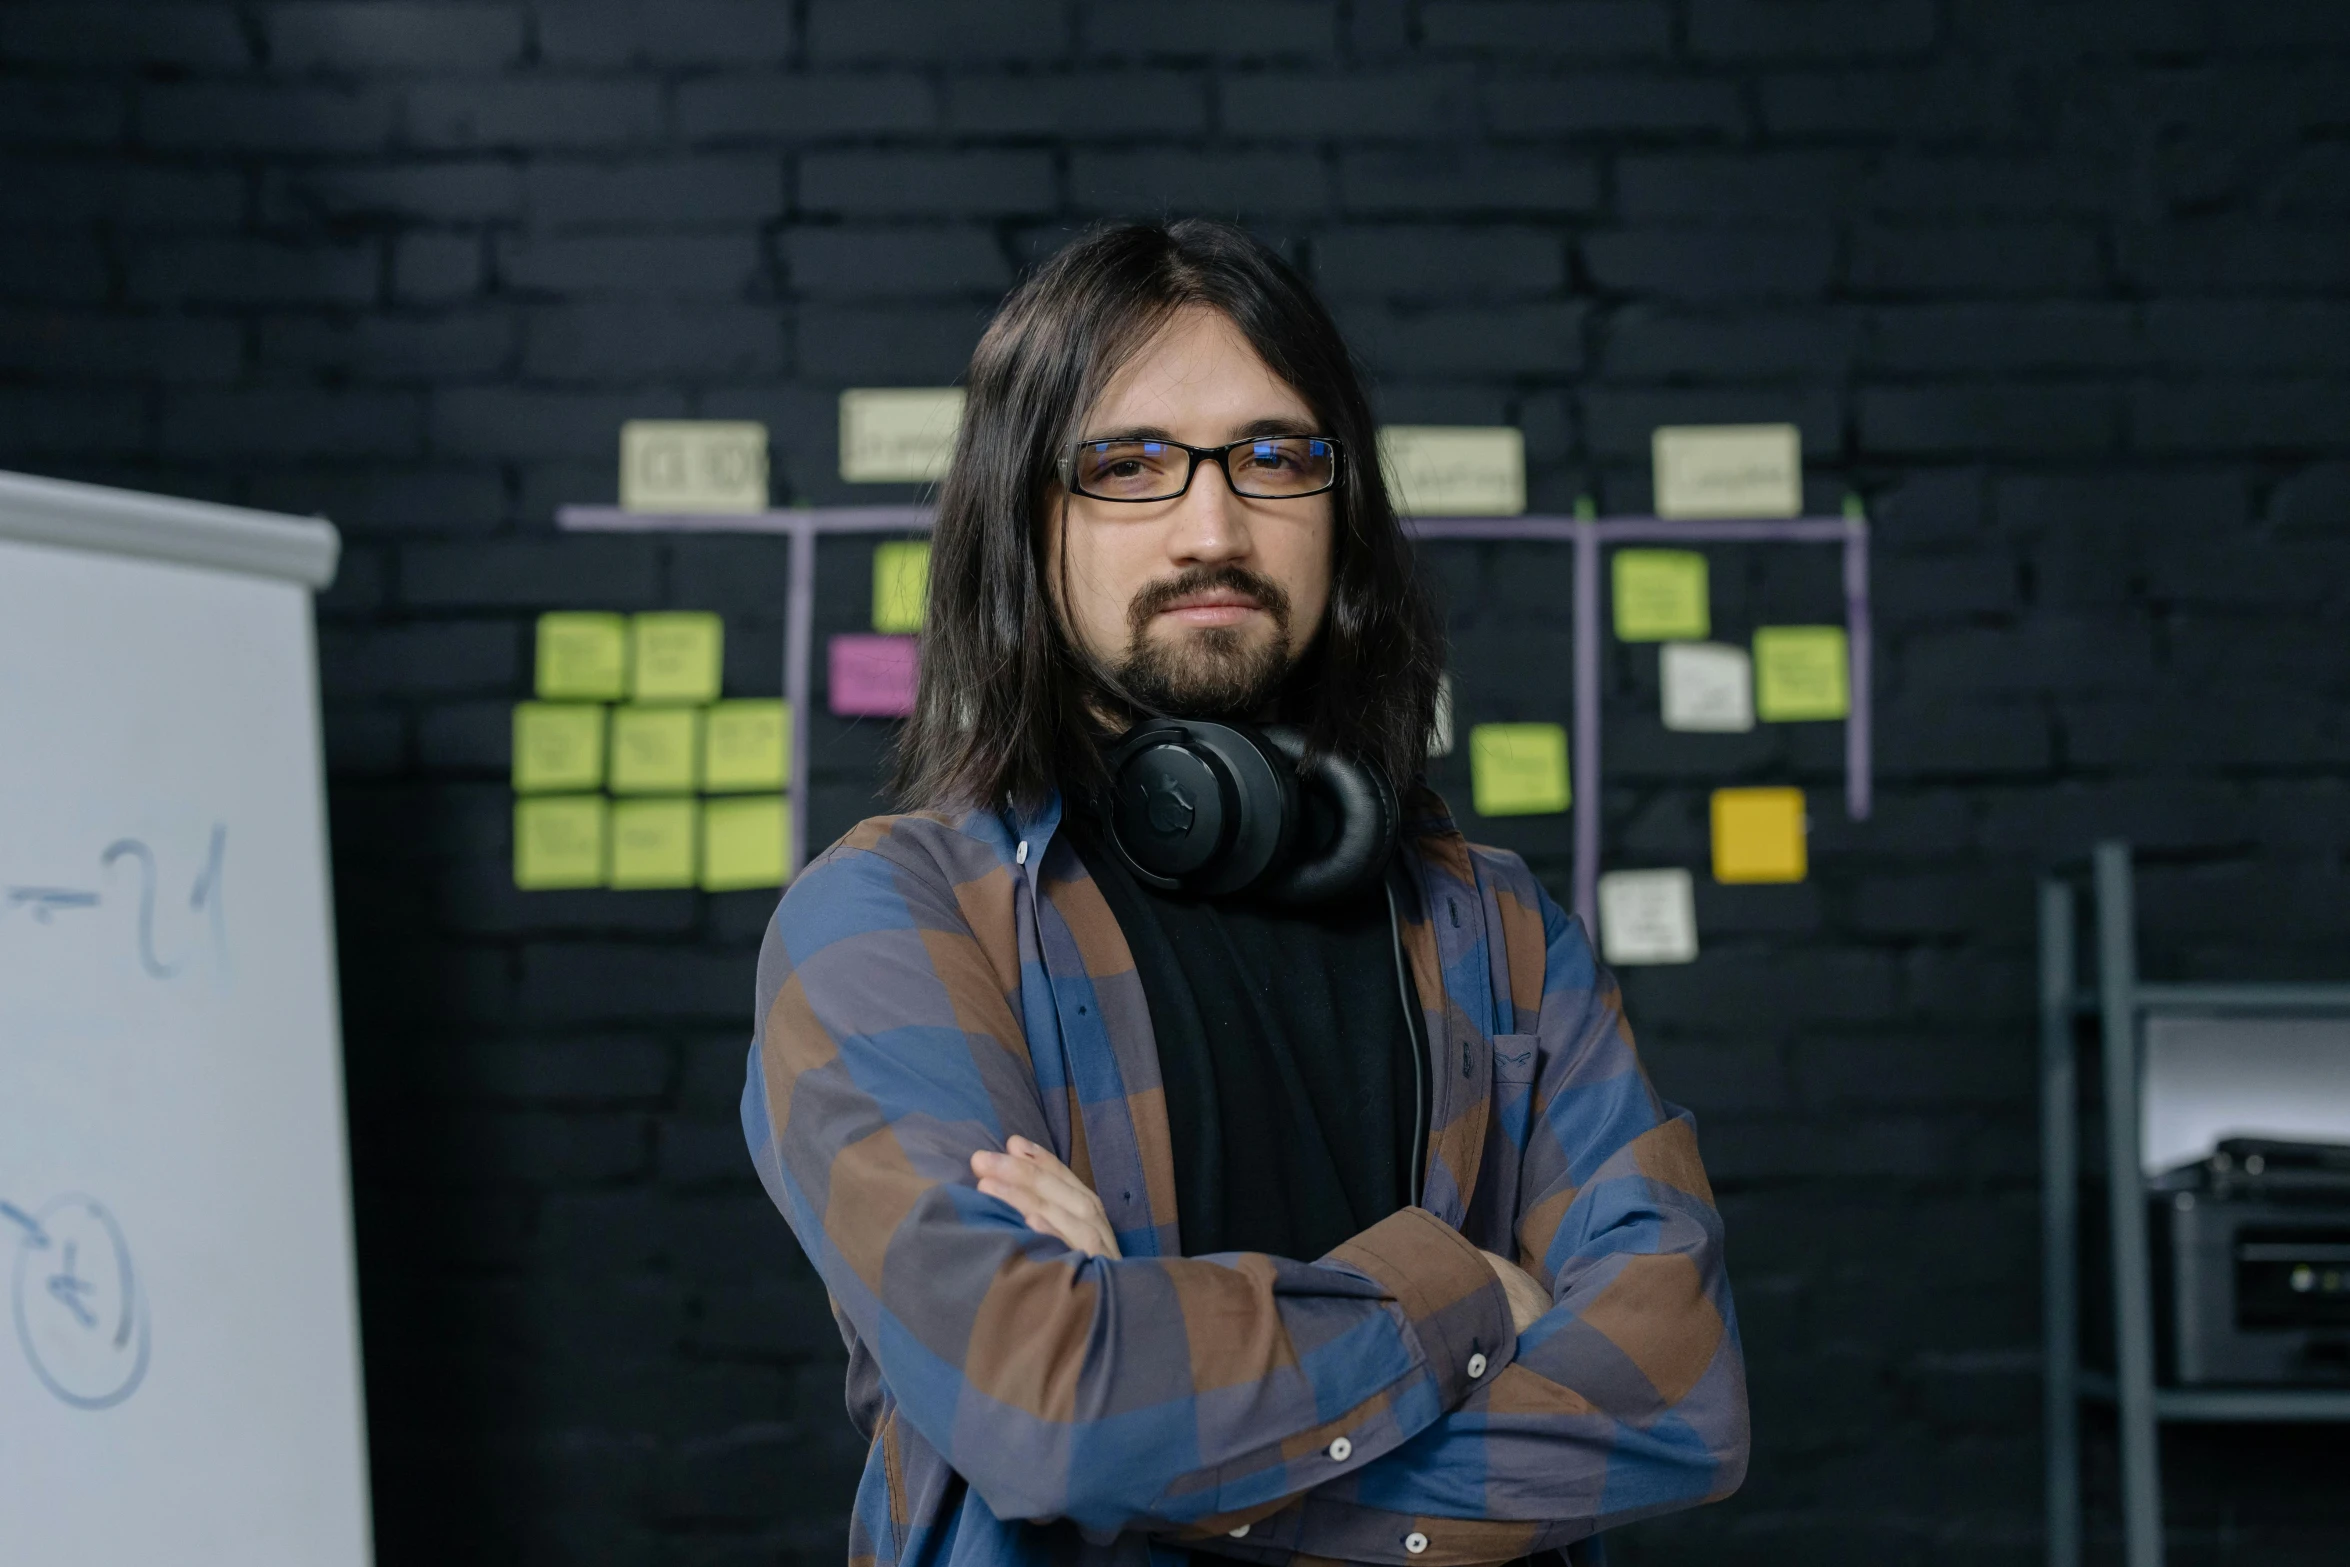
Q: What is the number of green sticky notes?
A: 12